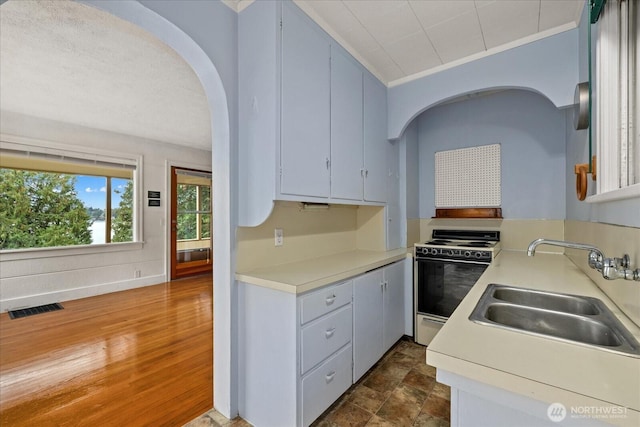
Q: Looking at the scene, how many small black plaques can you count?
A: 2